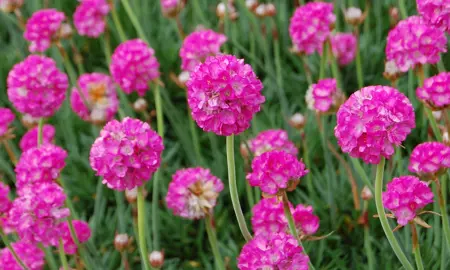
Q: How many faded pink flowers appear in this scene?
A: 2